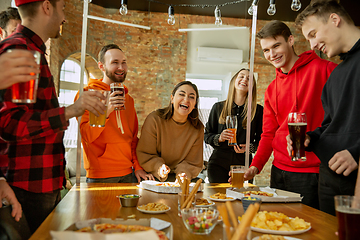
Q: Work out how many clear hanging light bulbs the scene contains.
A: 6